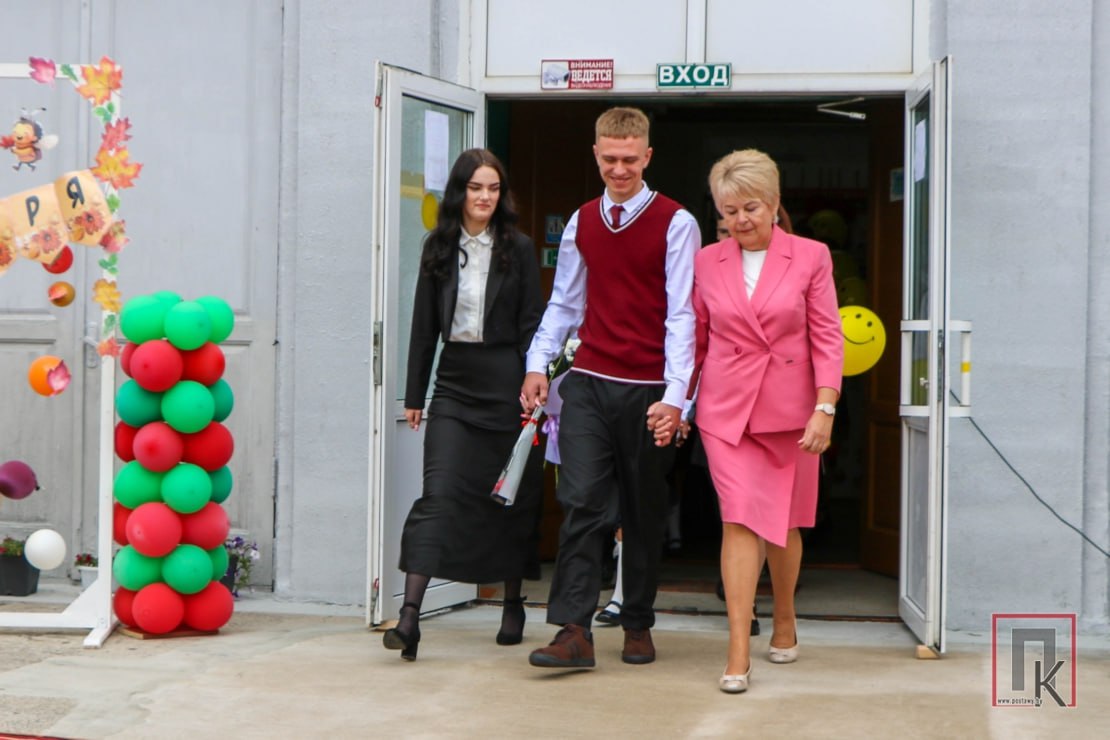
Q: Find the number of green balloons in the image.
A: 13